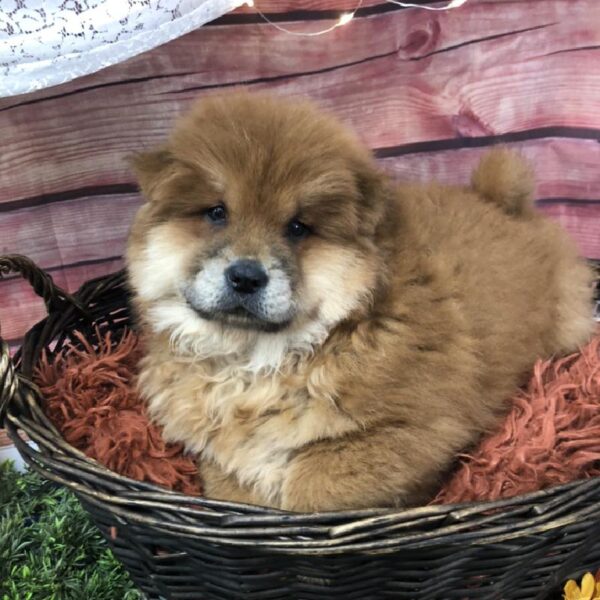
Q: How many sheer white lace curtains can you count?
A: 1